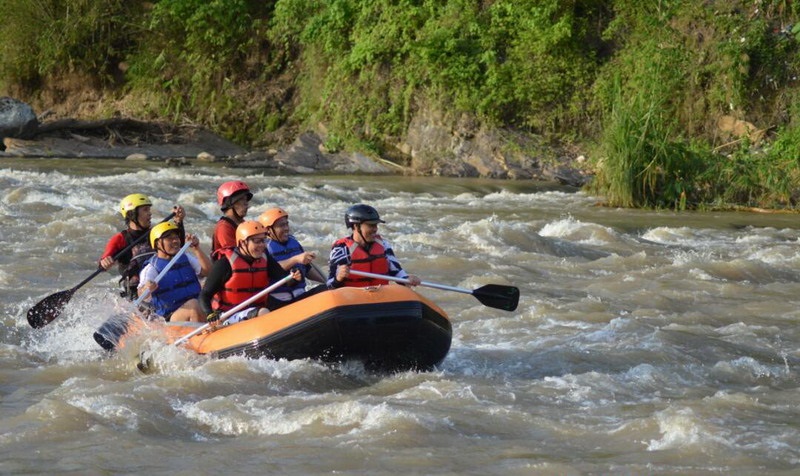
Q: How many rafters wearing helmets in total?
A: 6